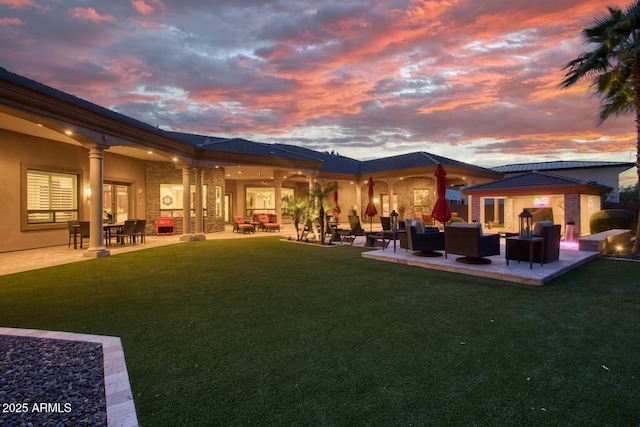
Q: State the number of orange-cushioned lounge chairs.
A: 2